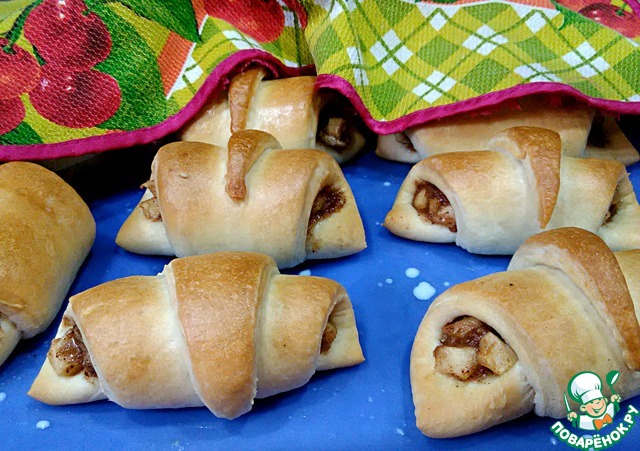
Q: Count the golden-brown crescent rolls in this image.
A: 7